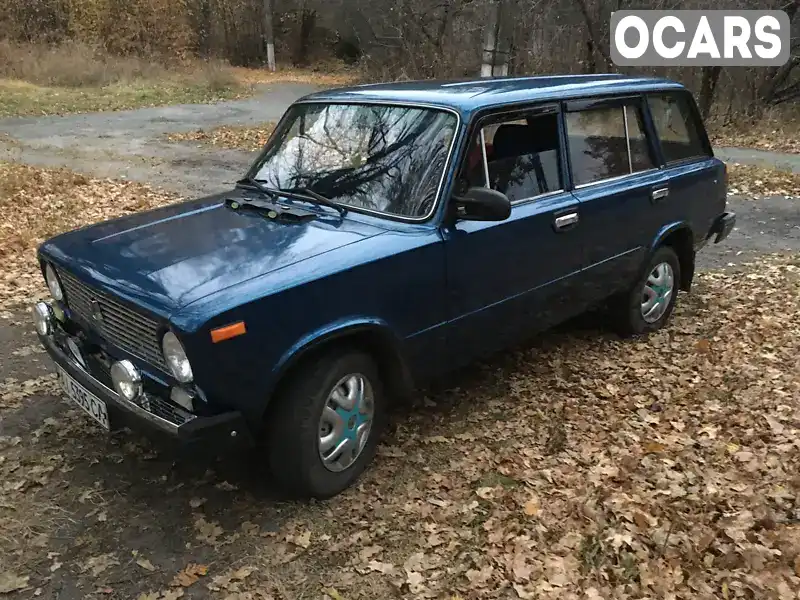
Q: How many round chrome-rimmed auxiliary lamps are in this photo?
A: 2